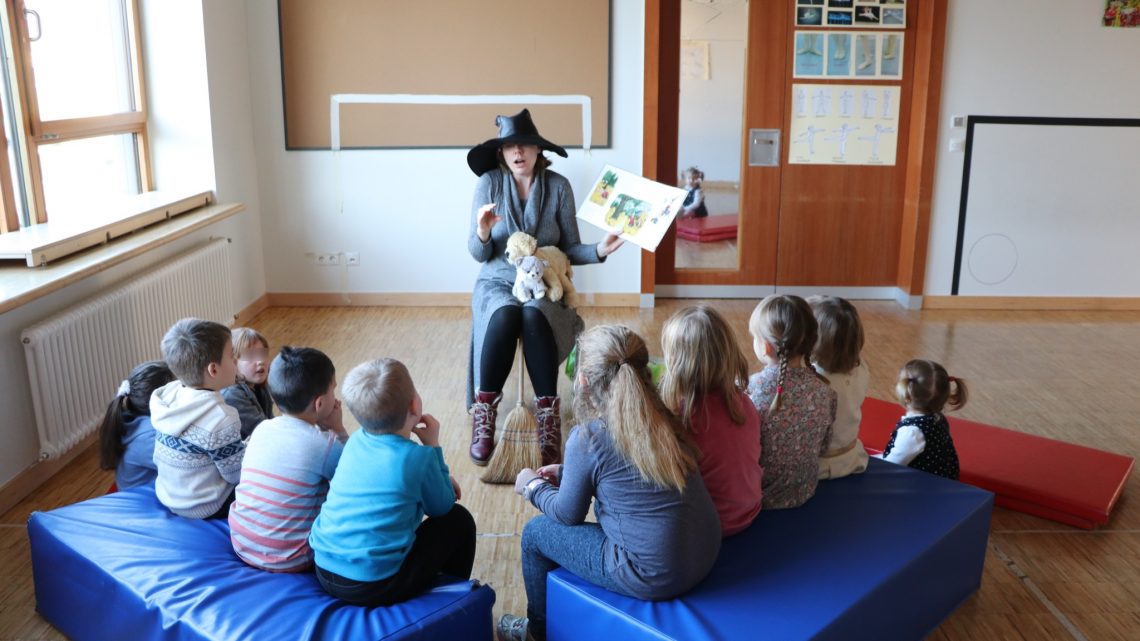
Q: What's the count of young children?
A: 10